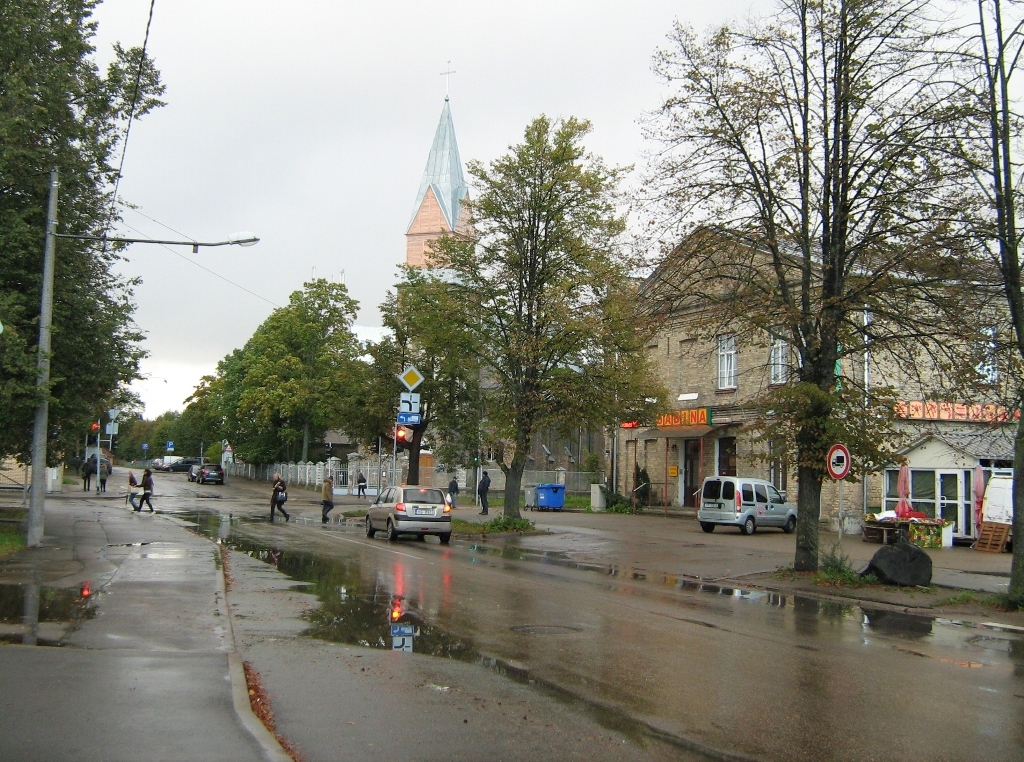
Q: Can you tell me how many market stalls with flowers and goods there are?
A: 1